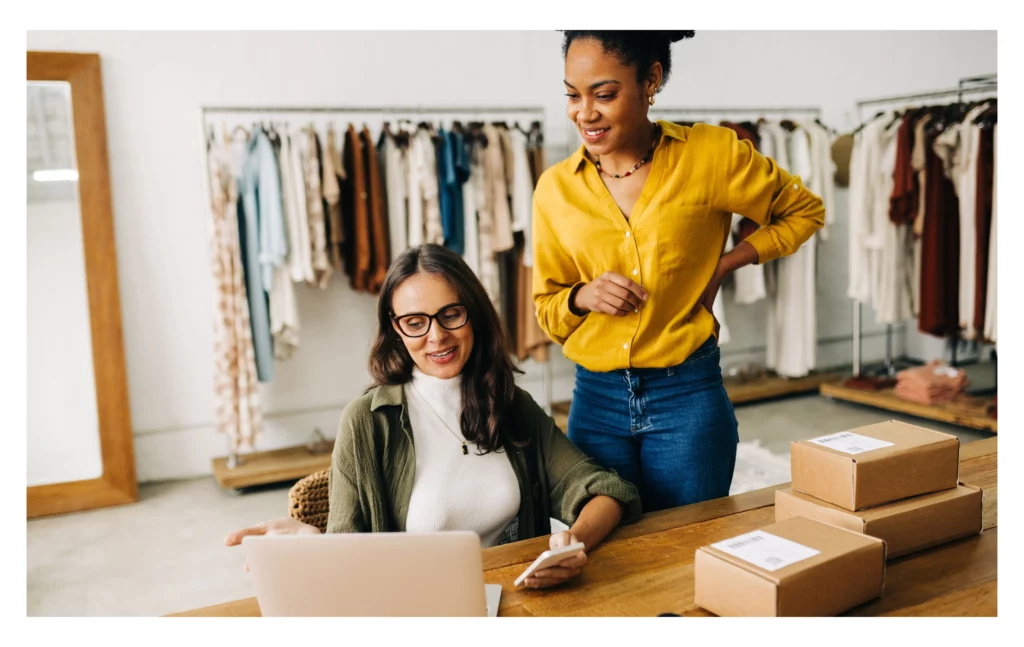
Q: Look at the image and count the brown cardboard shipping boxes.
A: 3